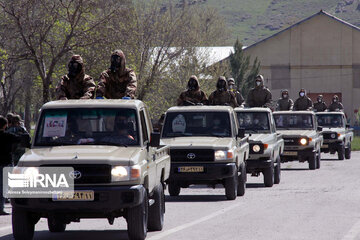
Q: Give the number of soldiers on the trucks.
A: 10